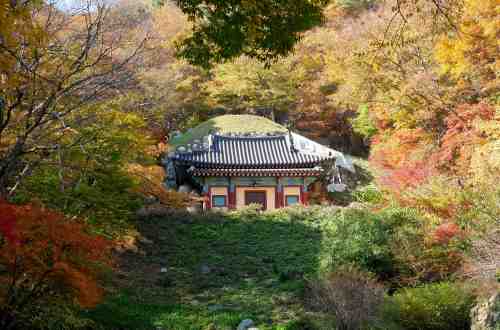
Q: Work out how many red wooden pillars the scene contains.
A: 4